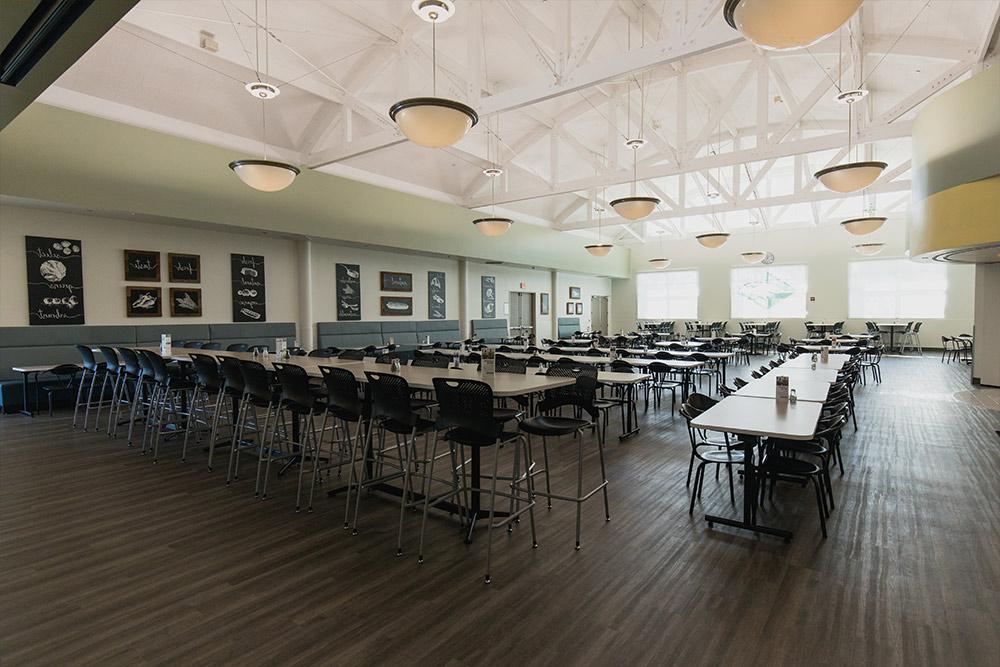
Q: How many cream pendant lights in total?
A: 12